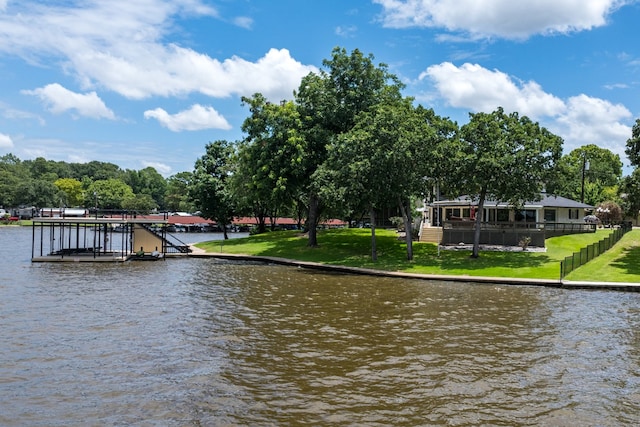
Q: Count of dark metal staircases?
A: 1